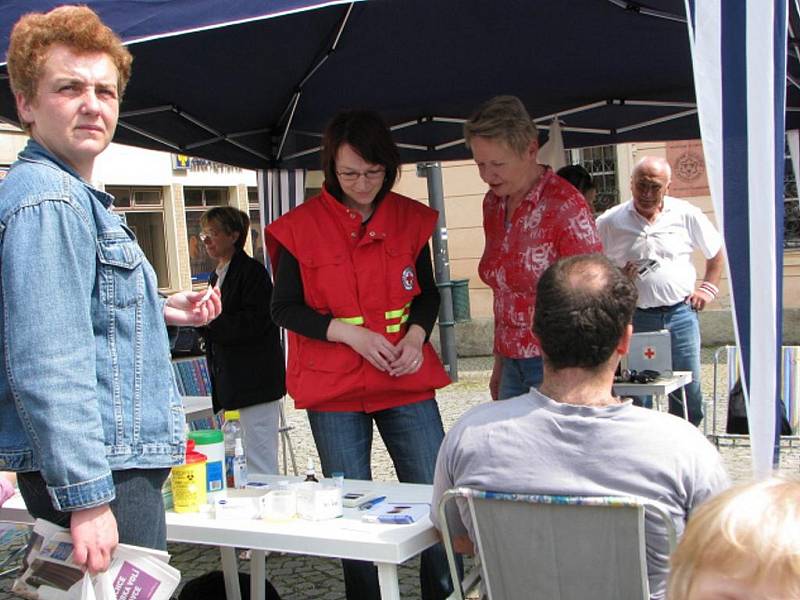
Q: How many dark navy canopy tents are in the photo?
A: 1